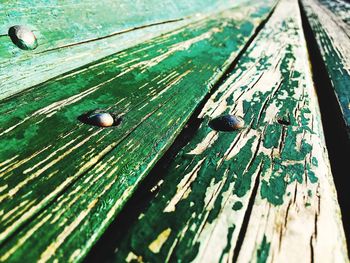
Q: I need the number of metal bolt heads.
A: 3